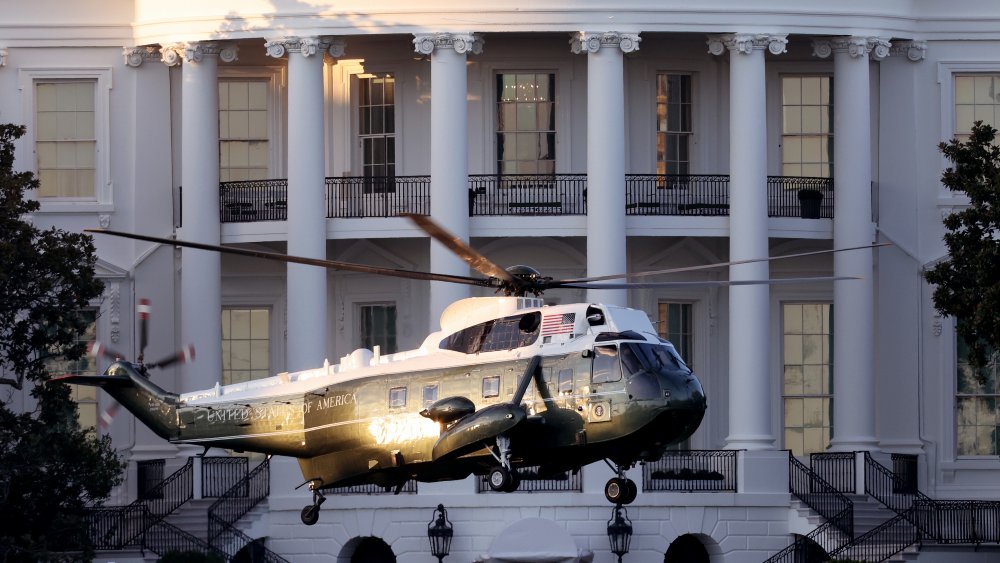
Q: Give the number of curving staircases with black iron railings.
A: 2